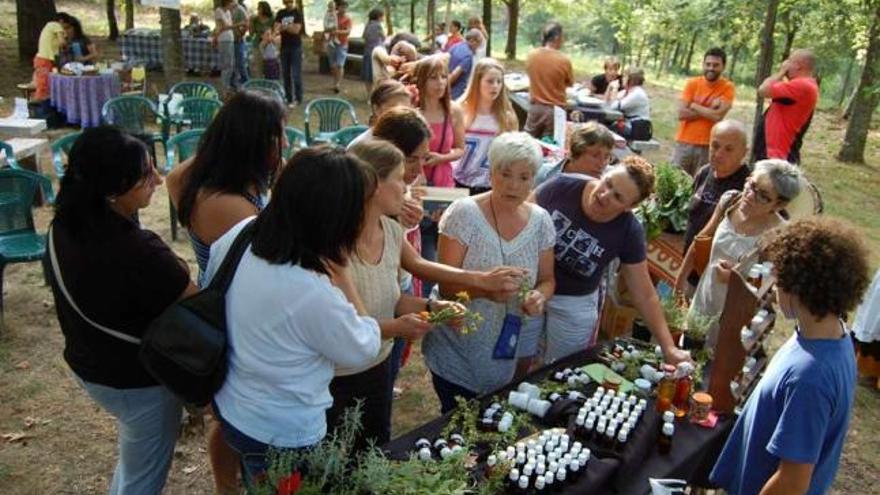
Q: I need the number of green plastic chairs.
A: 11